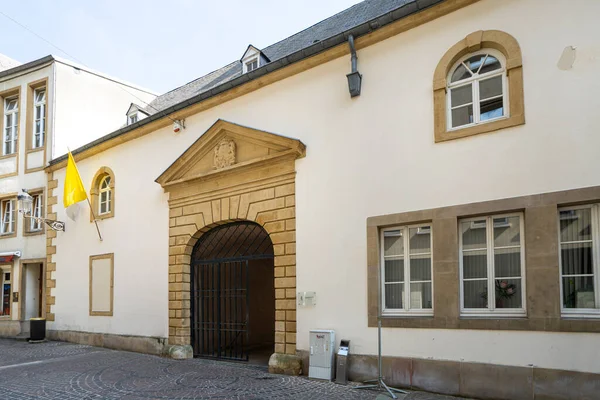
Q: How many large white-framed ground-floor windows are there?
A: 3